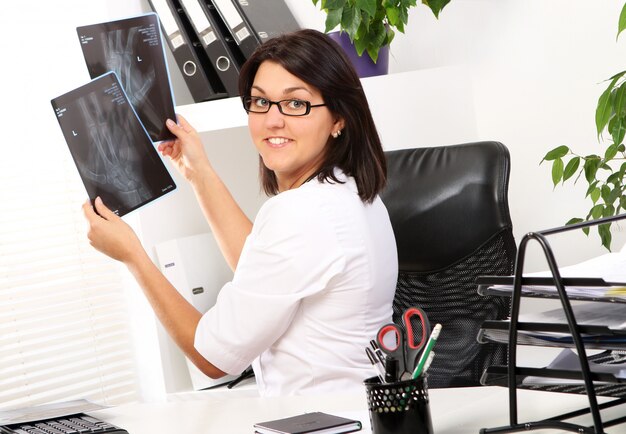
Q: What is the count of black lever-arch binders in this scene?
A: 3